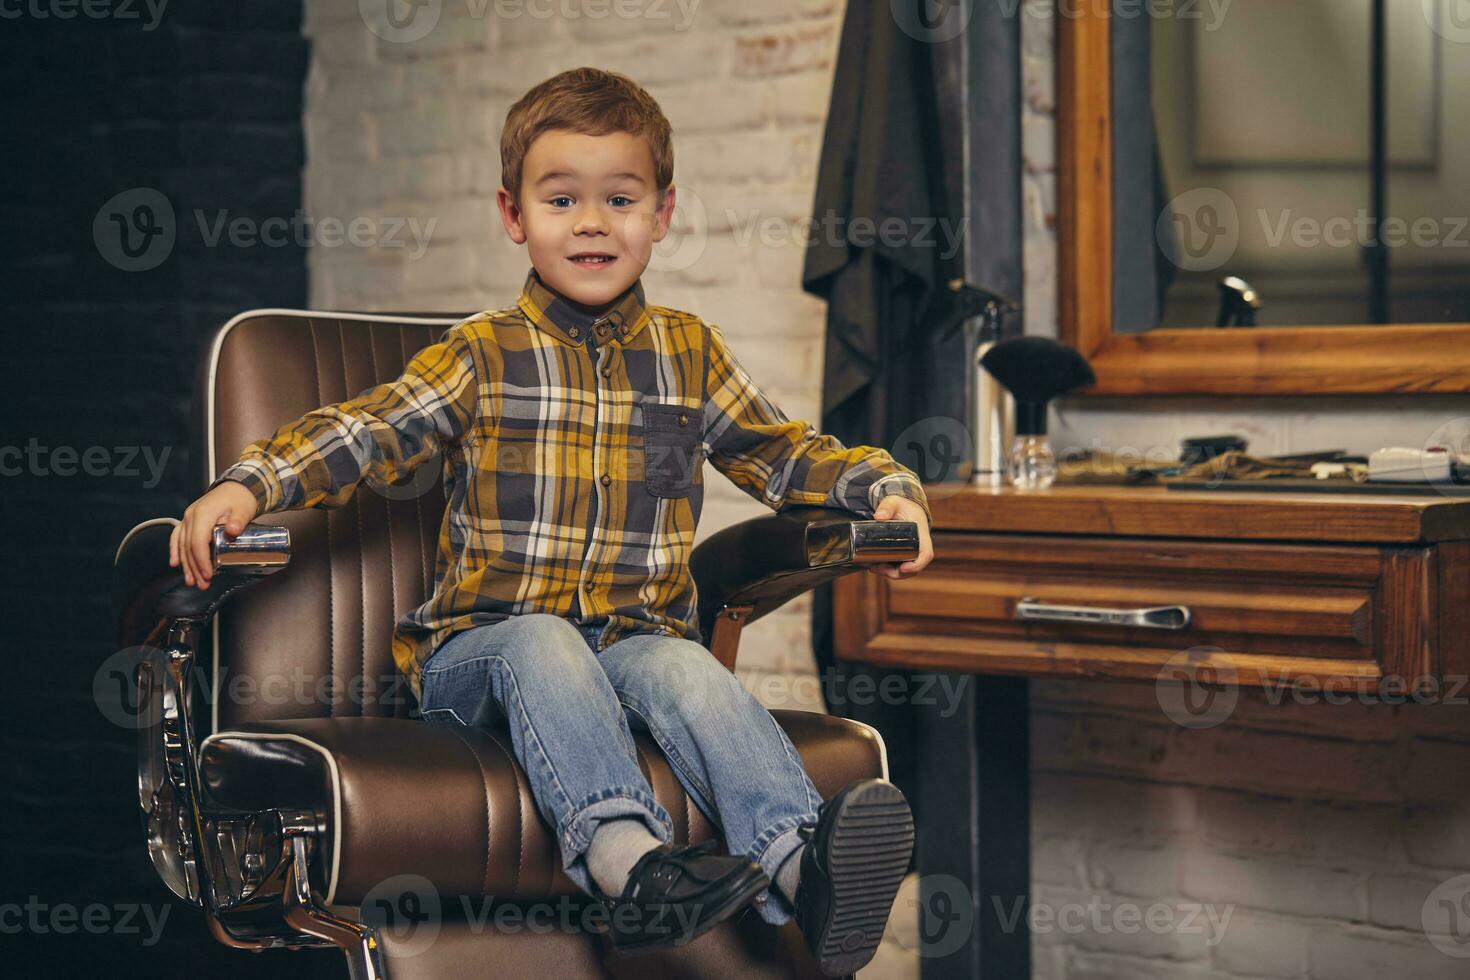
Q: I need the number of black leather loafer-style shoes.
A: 2